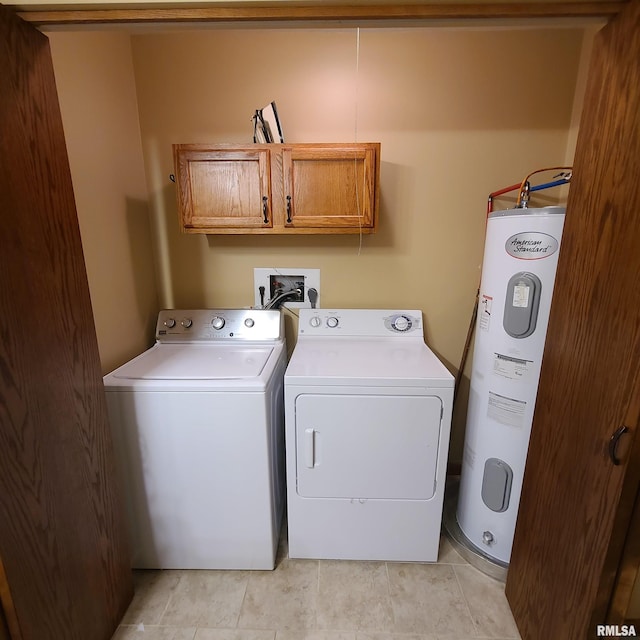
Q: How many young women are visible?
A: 0